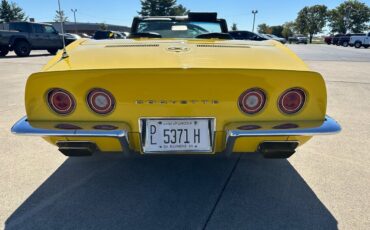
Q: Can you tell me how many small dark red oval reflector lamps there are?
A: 4